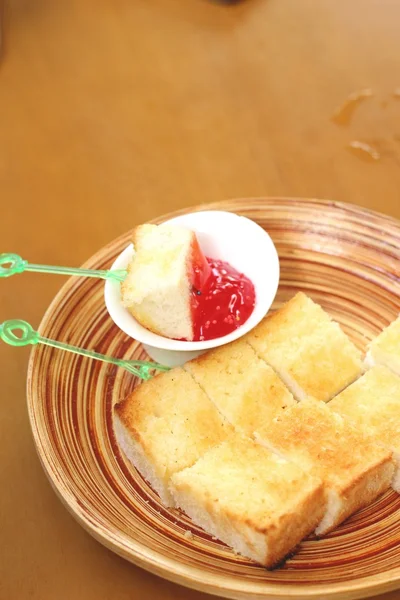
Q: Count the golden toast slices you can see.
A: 8